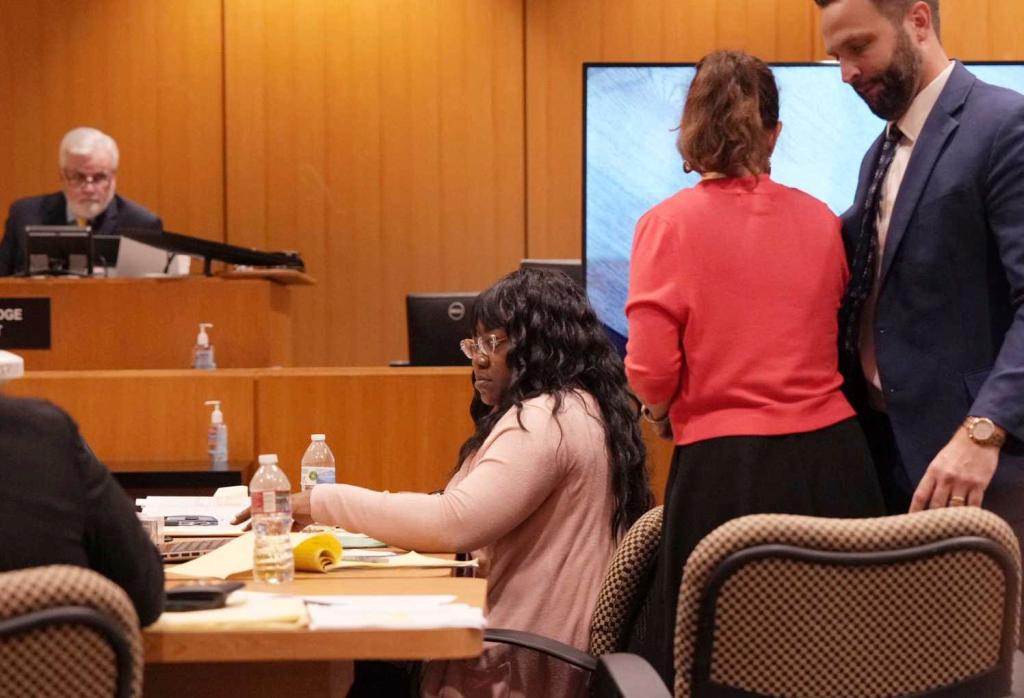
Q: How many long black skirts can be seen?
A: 1